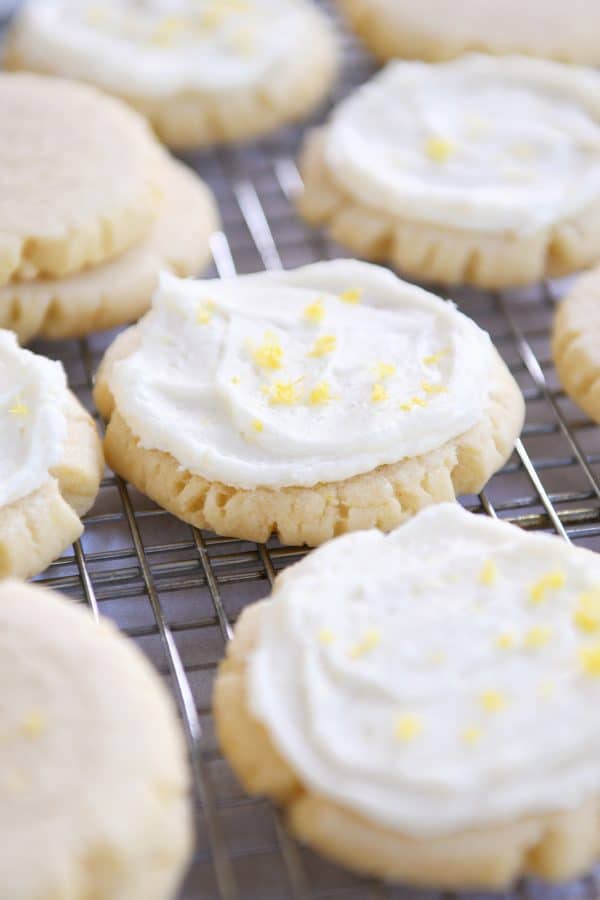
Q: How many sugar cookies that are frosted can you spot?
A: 5